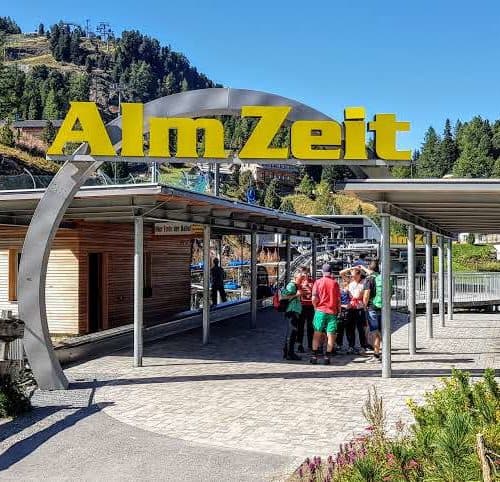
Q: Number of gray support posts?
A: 10